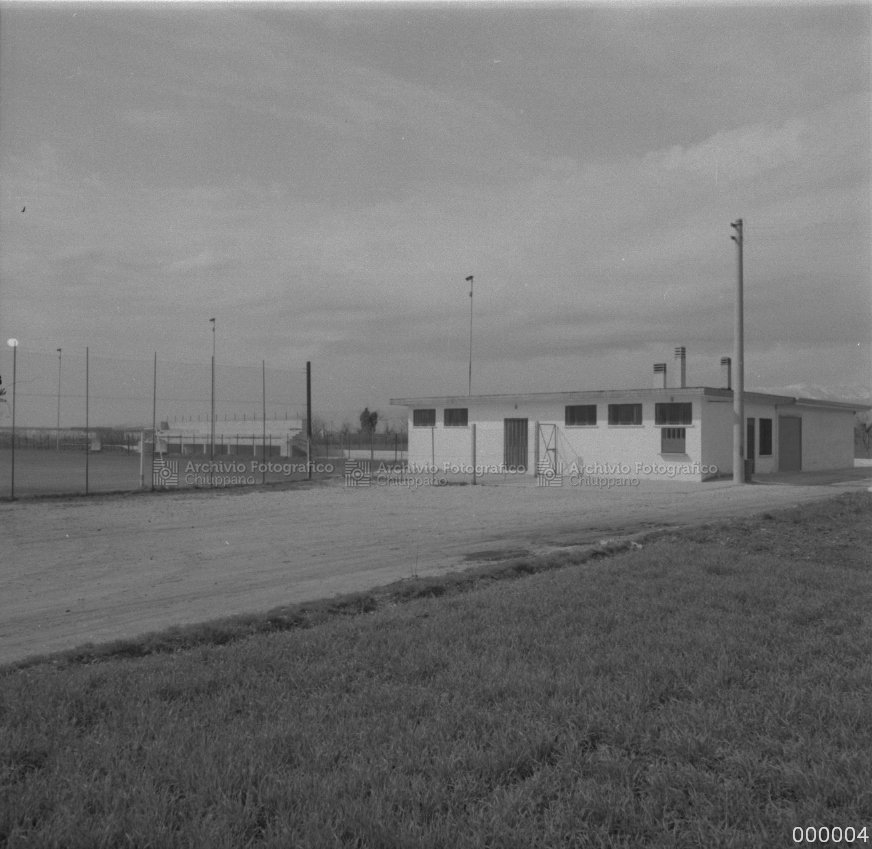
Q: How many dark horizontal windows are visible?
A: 5